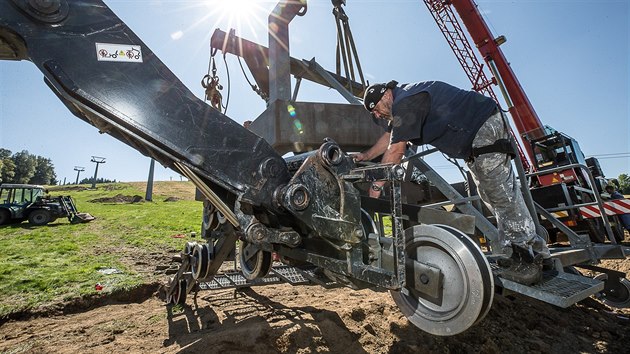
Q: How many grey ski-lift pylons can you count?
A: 3